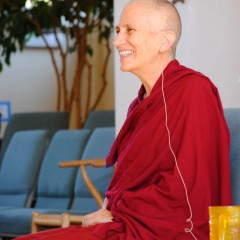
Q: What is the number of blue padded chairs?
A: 6